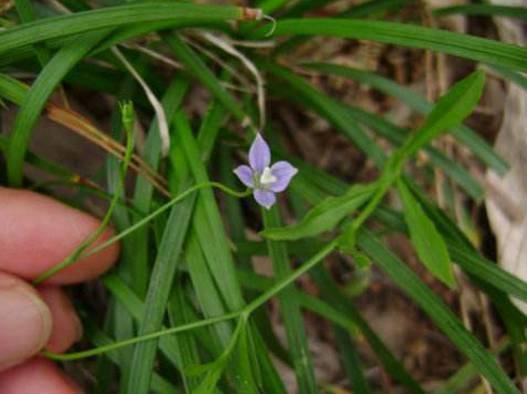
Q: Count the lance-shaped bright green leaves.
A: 3